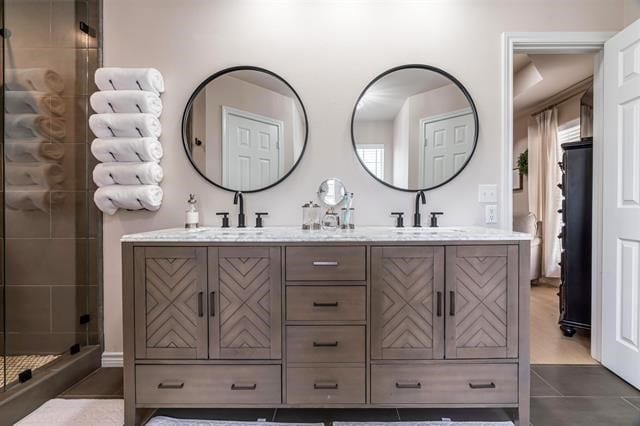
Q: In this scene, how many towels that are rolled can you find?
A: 6